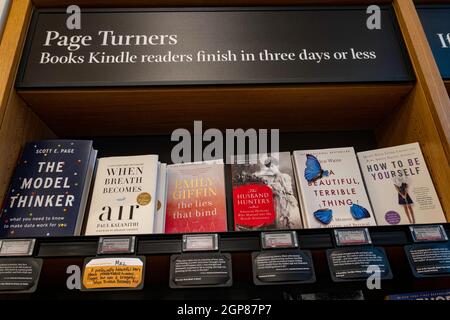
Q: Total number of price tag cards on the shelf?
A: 6